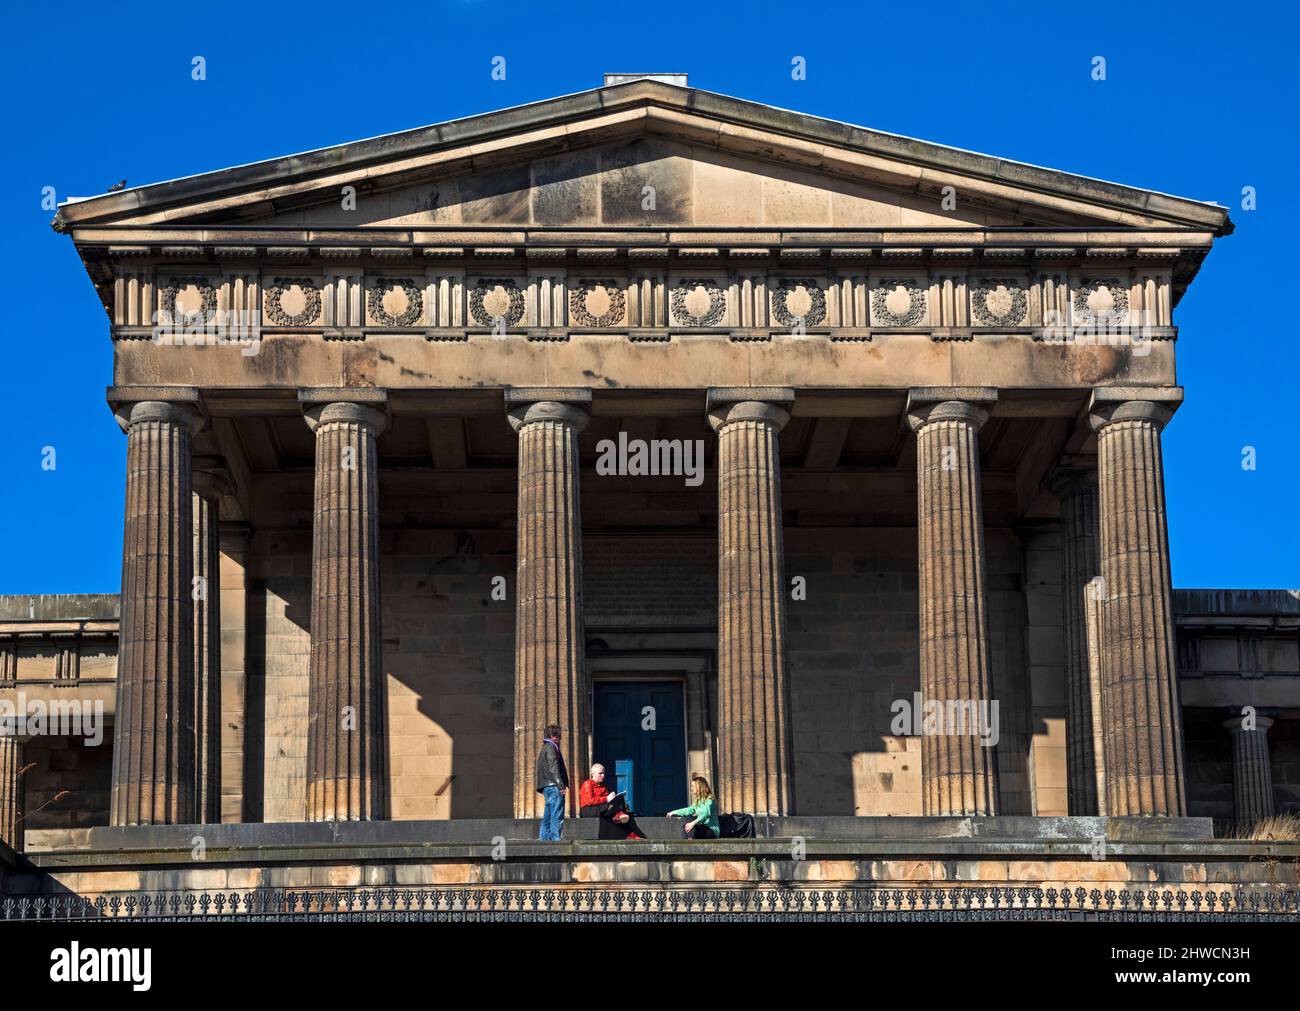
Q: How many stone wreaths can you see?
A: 10